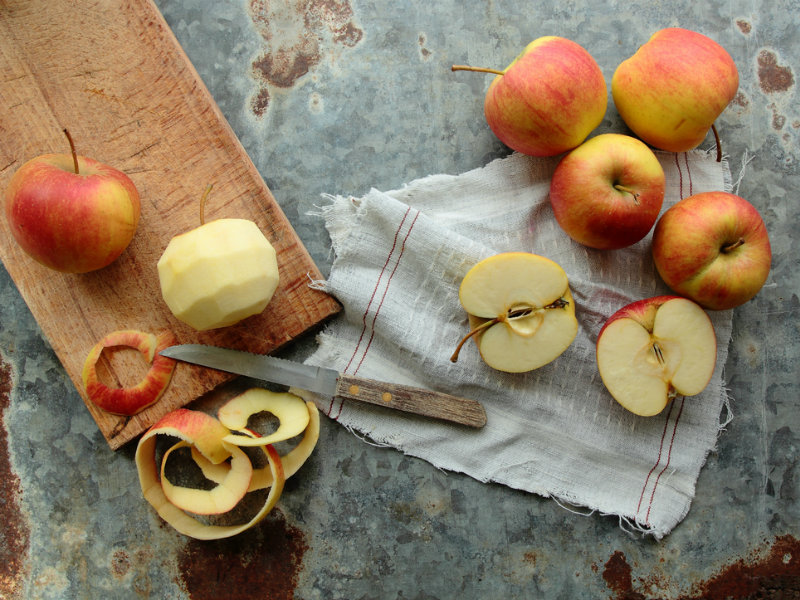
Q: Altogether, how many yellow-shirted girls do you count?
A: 0